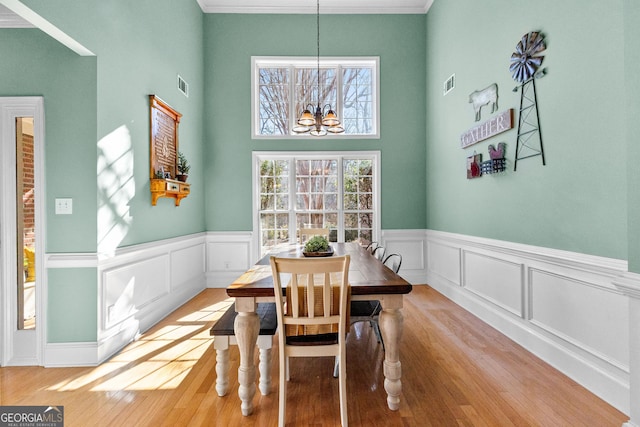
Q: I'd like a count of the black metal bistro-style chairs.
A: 3